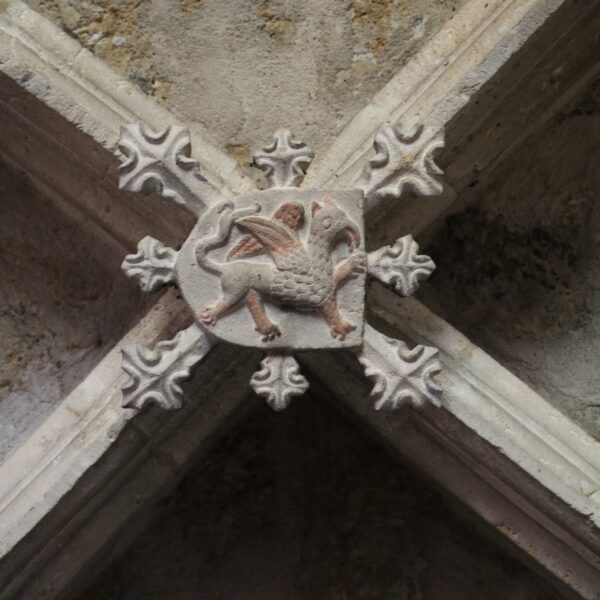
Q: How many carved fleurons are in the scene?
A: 8